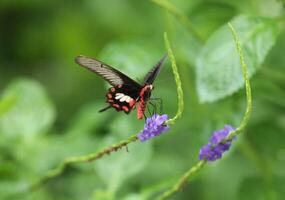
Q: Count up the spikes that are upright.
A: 2